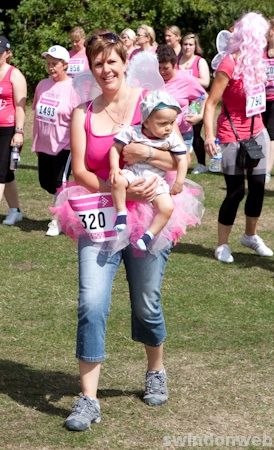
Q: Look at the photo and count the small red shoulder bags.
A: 0